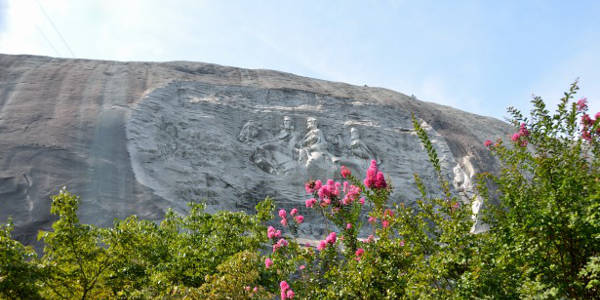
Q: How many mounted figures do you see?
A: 3